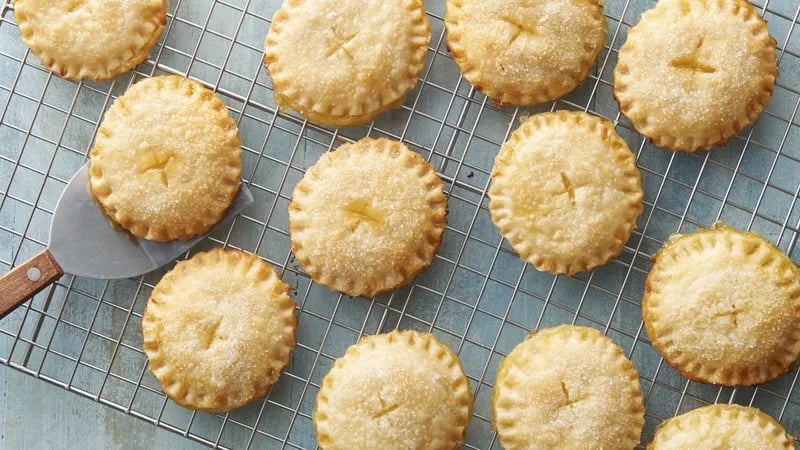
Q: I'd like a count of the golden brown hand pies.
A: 12